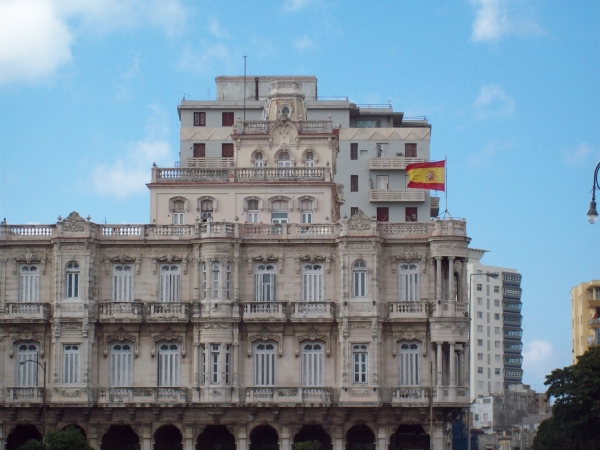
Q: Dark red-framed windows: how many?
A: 10